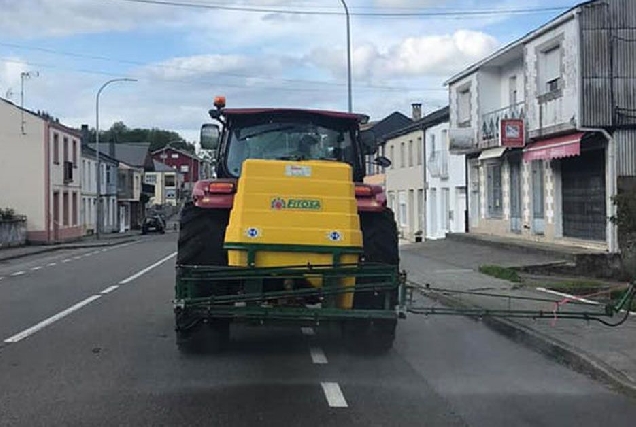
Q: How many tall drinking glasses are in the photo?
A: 0